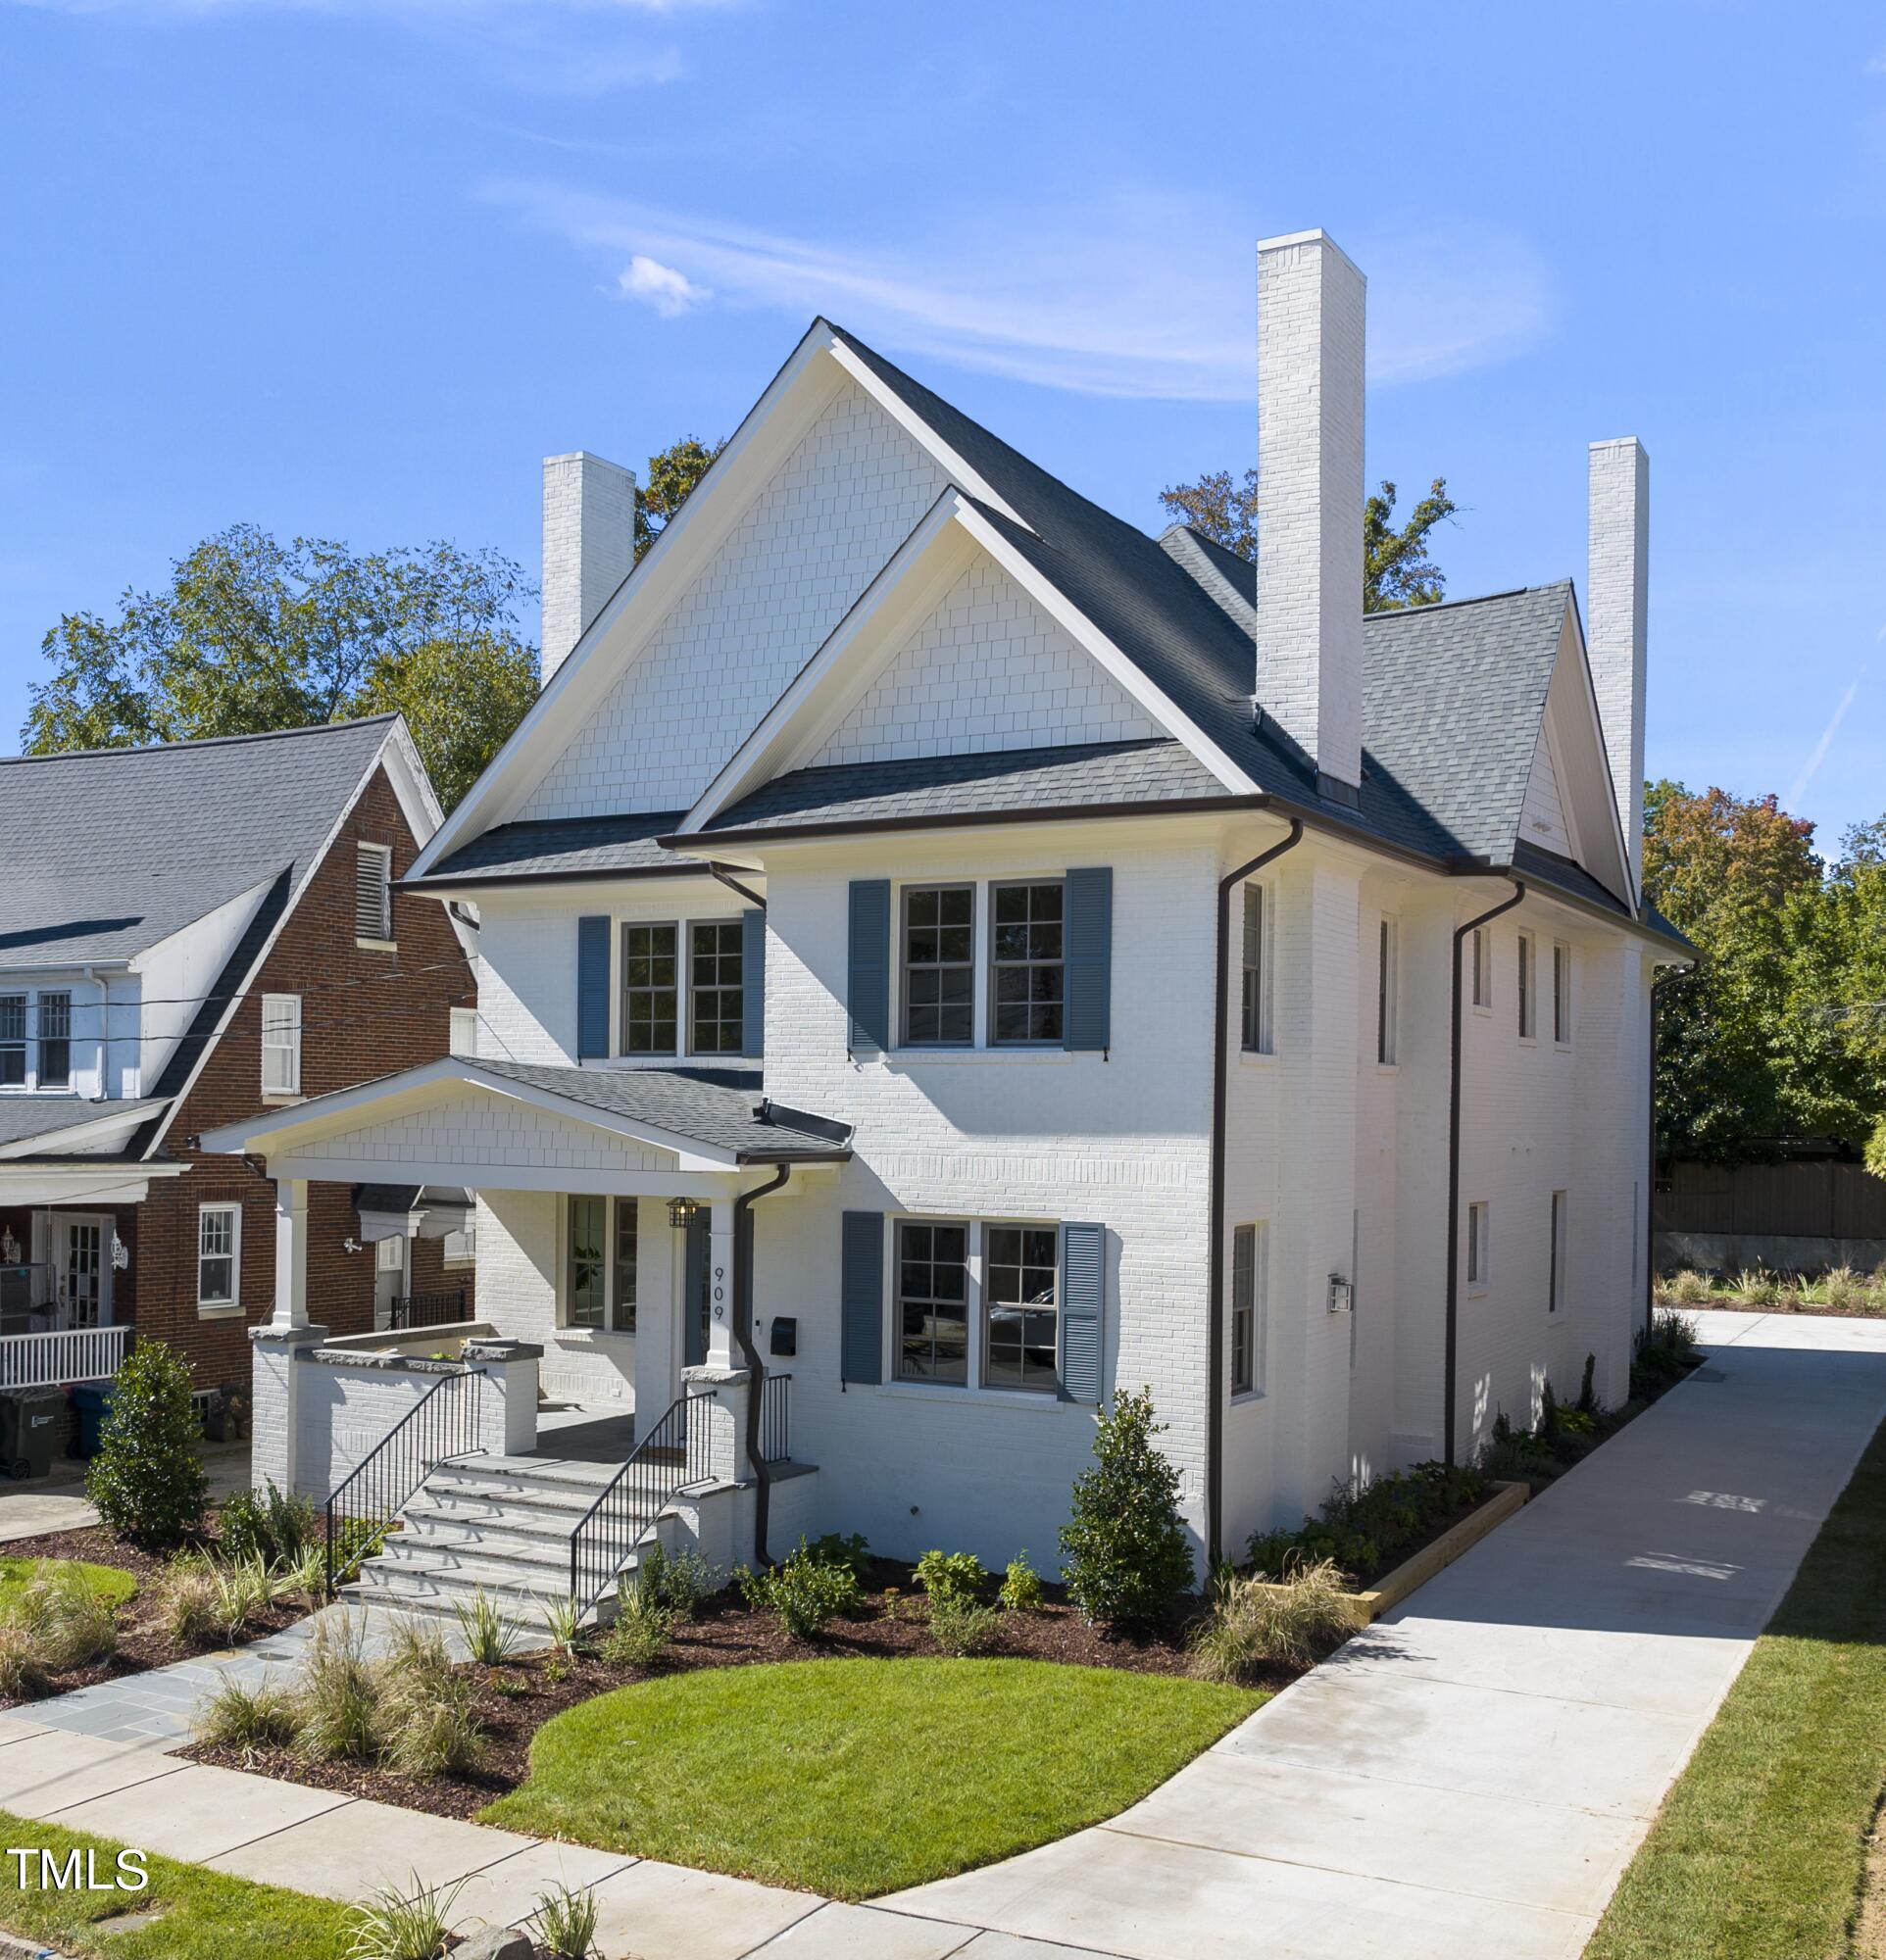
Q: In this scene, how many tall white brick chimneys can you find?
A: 3